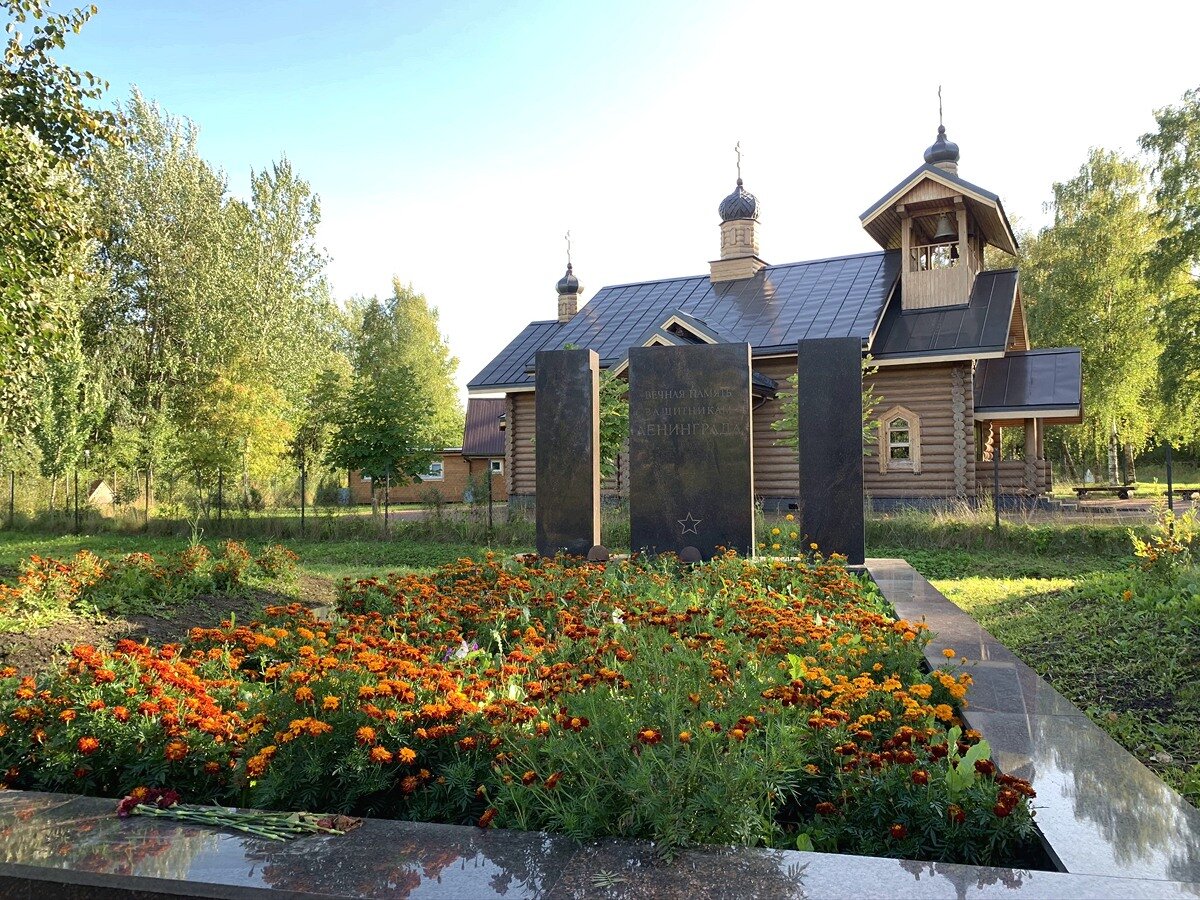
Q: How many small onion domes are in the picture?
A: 3